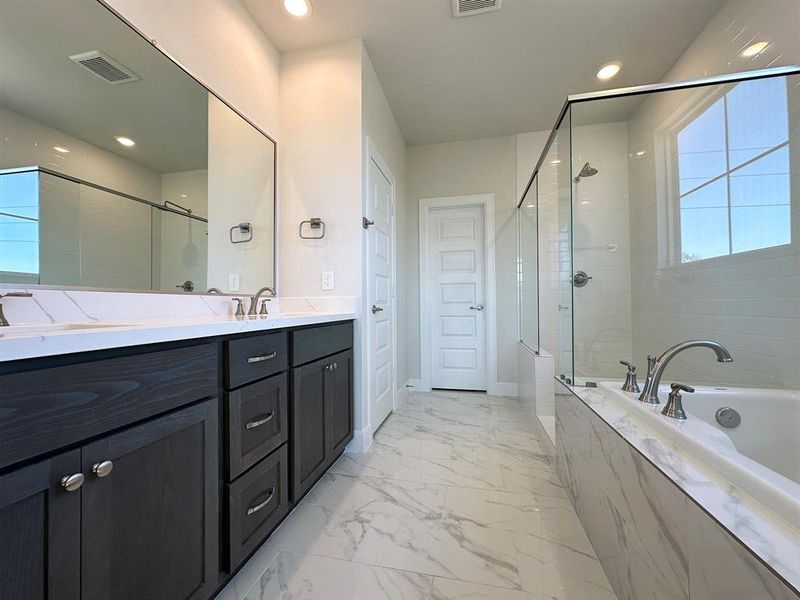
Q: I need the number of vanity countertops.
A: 1